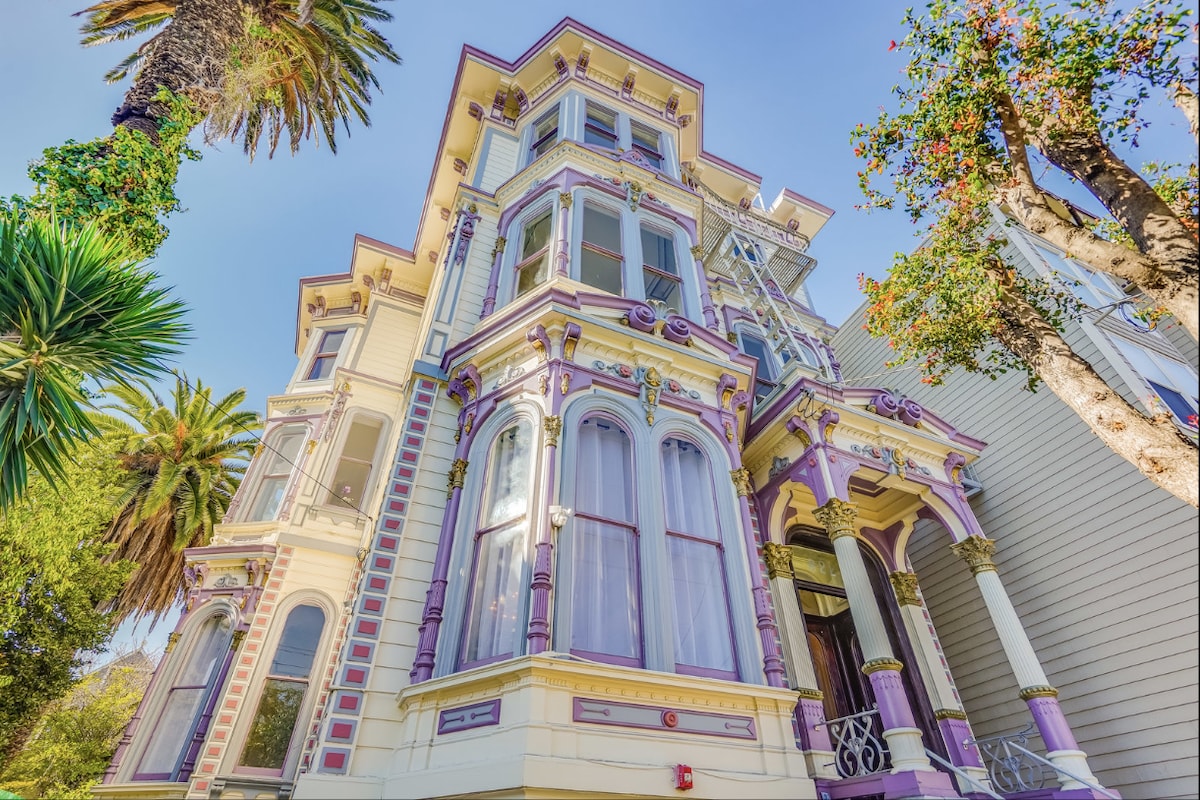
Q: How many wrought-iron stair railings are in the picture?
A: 2